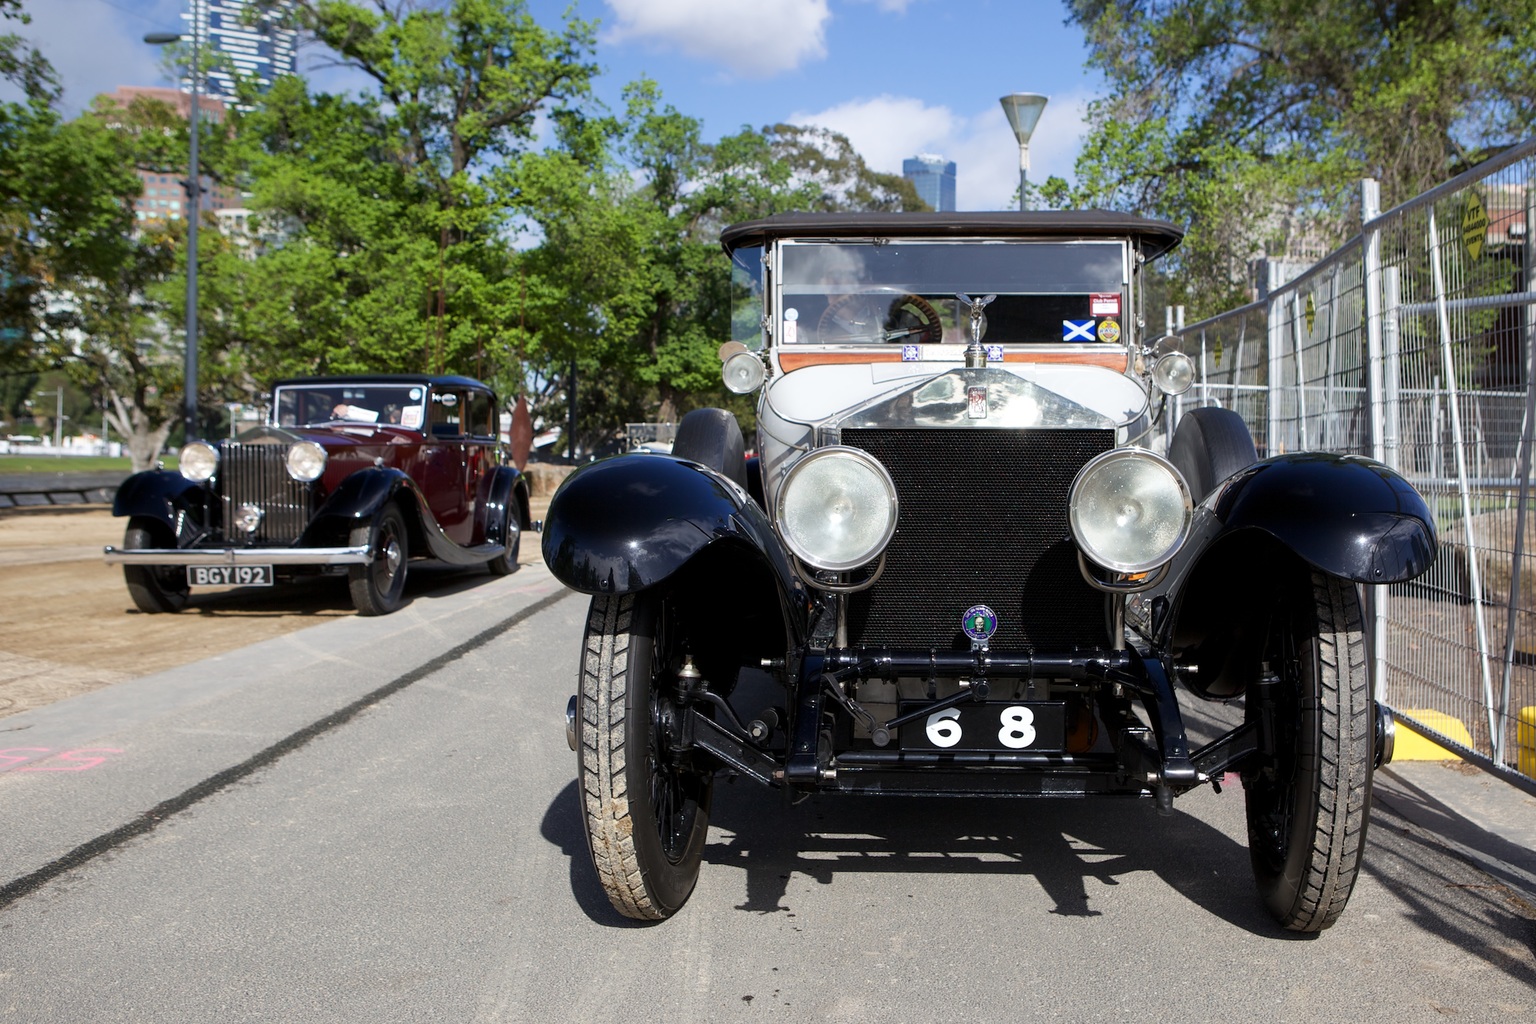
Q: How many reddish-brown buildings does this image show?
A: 1